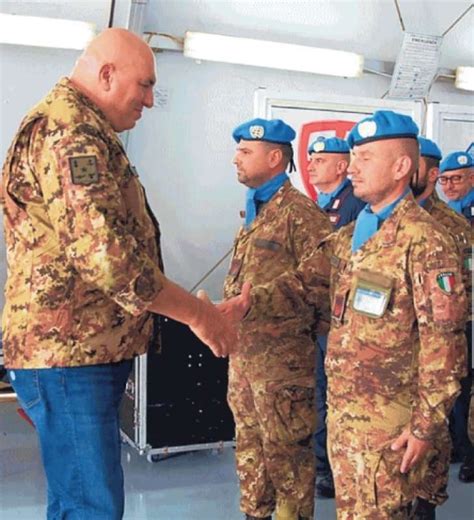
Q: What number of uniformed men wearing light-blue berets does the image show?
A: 5